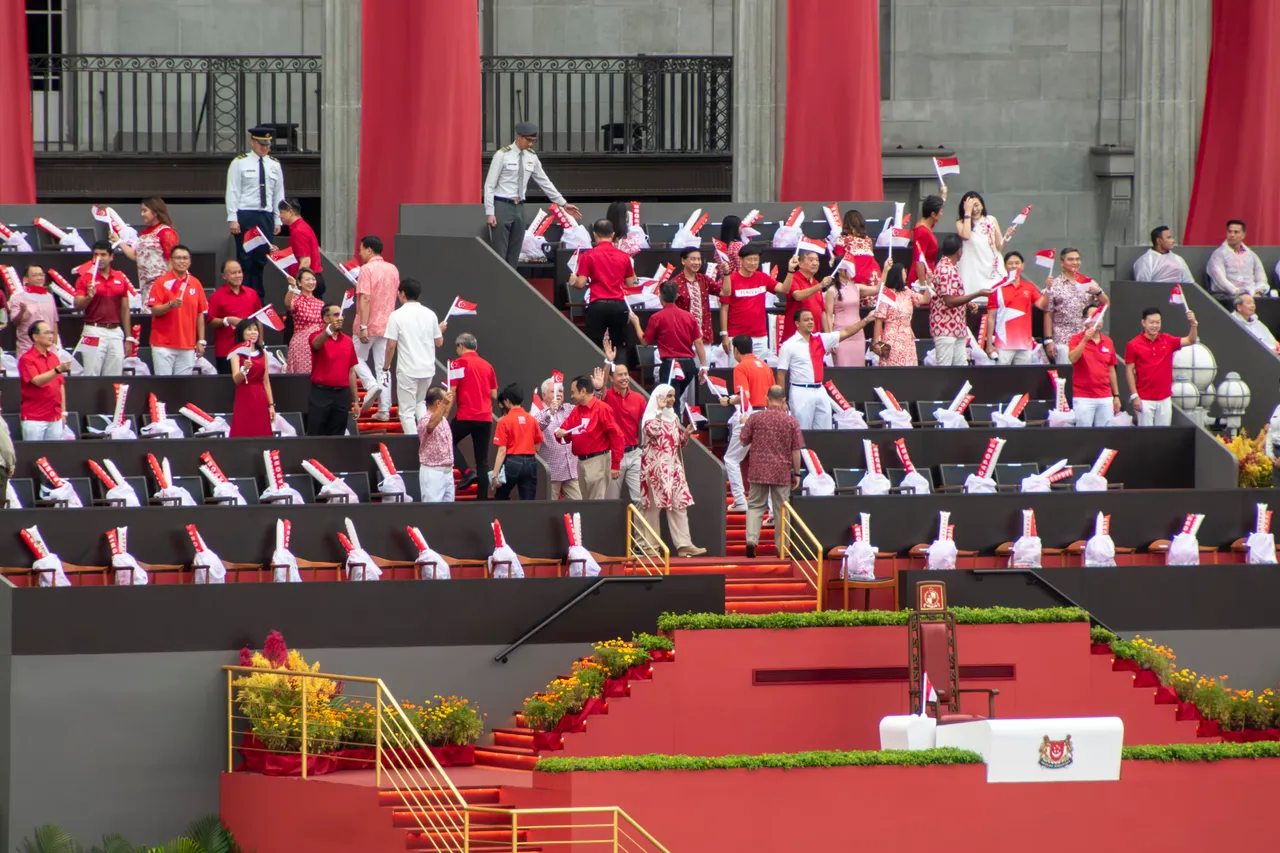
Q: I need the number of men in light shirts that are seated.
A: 3